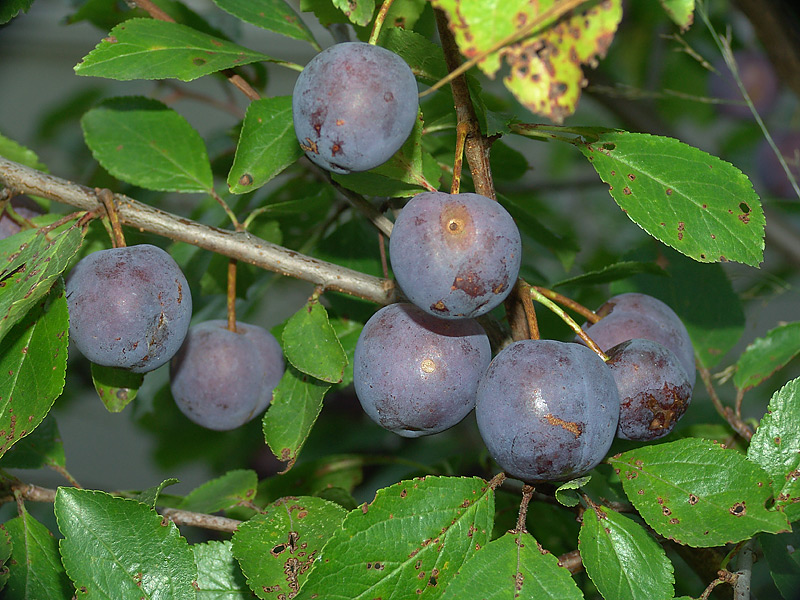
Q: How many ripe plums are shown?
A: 8